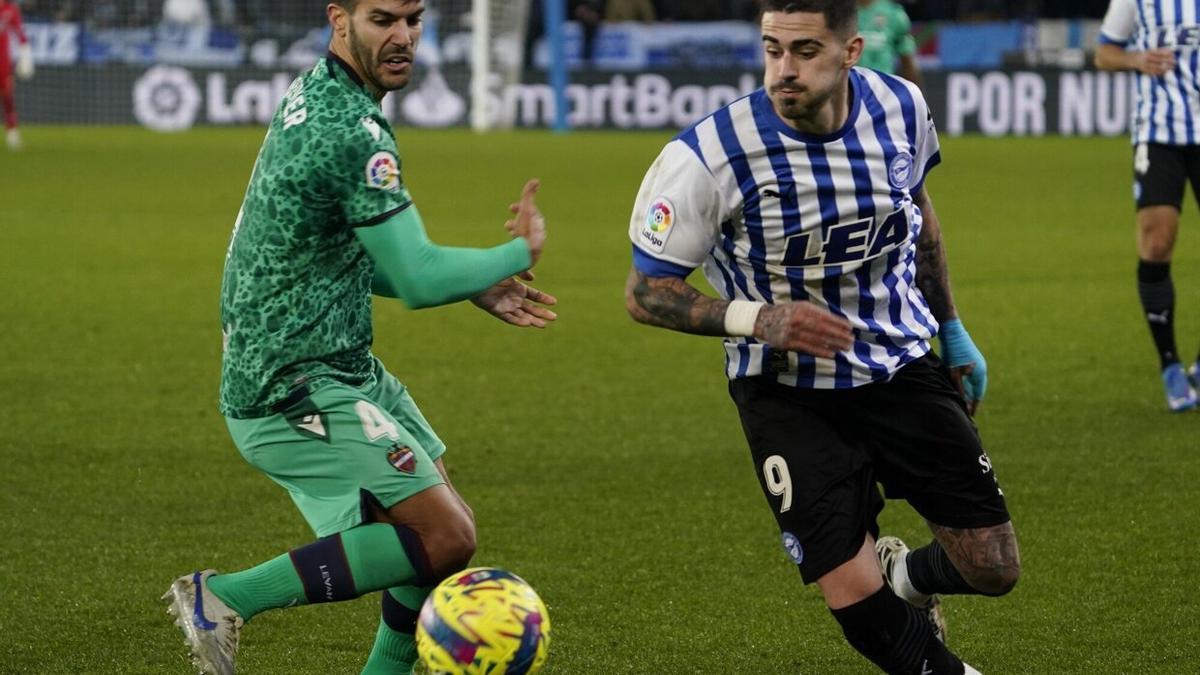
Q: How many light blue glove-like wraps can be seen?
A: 1